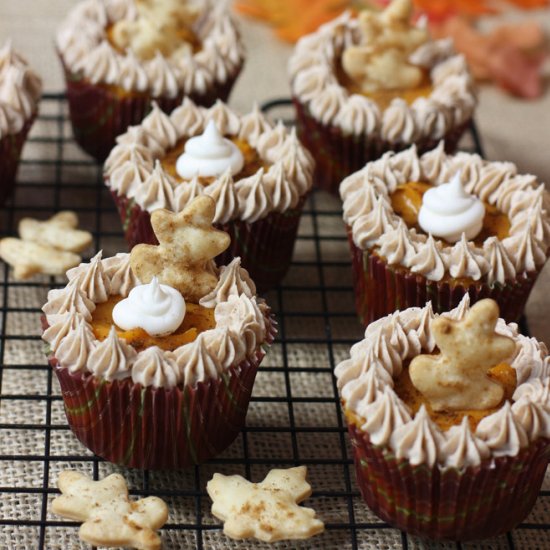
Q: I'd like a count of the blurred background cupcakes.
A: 3